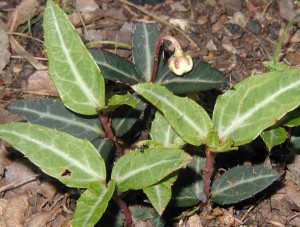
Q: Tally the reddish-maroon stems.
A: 4